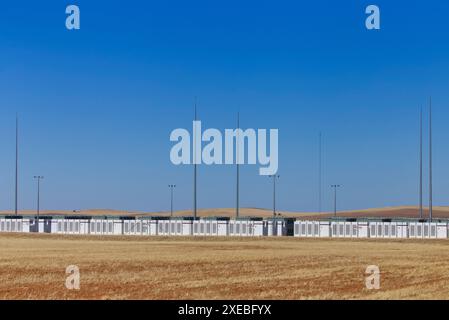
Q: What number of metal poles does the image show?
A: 10